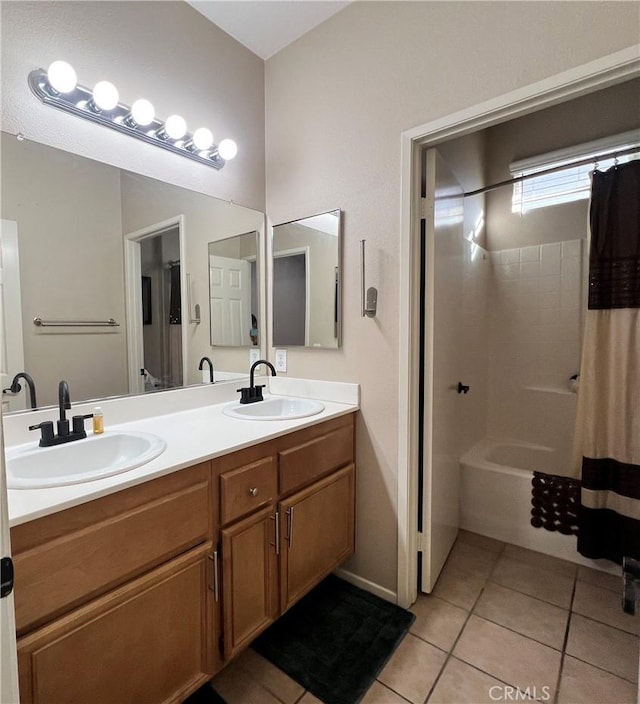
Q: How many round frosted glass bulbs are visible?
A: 6